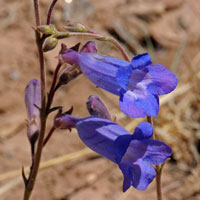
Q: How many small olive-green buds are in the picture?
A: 3